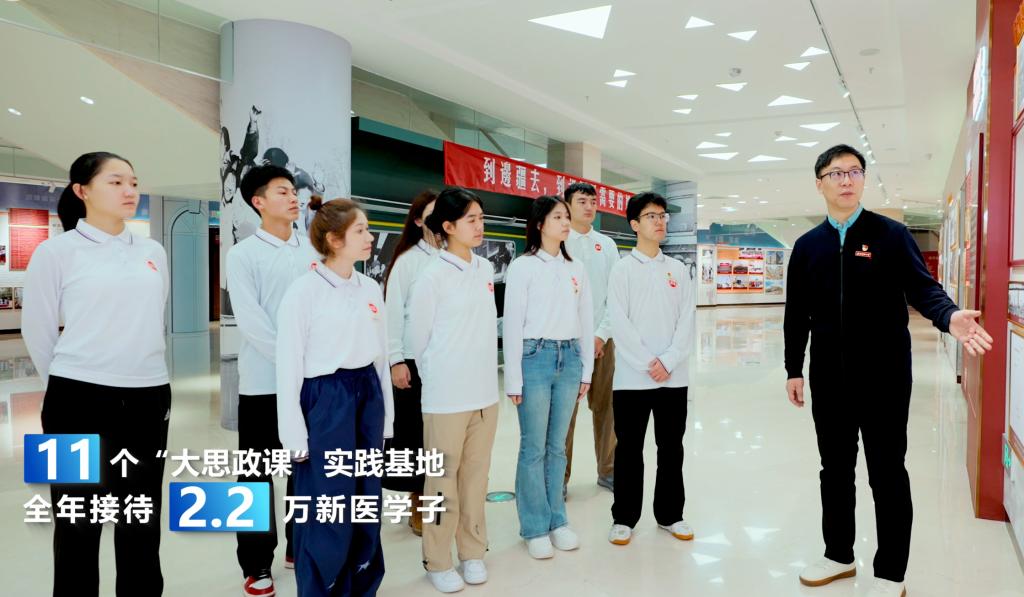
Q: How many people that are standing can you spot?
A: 9